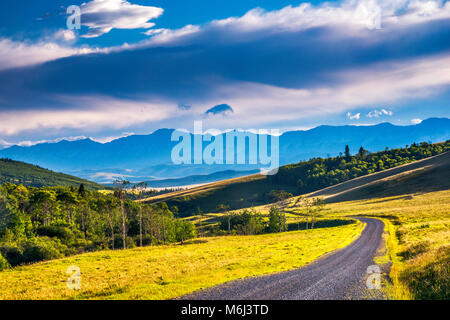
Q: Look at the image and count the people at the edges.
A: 0